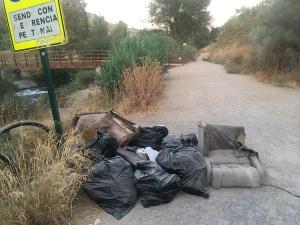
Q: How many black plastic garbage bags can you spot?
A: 6